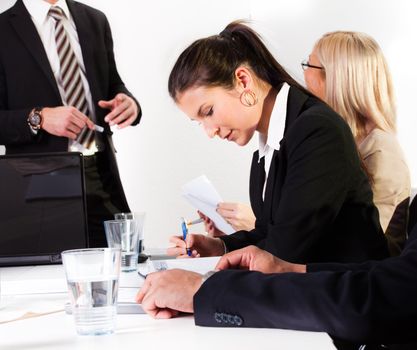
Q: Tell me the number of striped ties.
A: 1